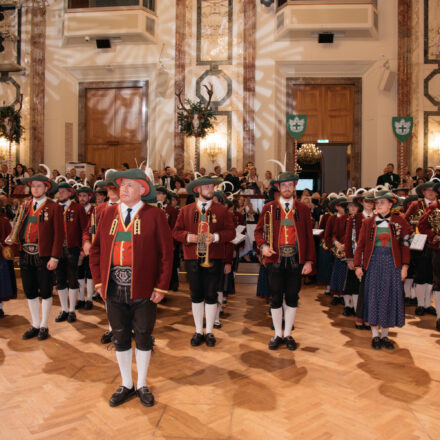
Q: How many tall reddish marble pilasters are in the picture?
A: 4